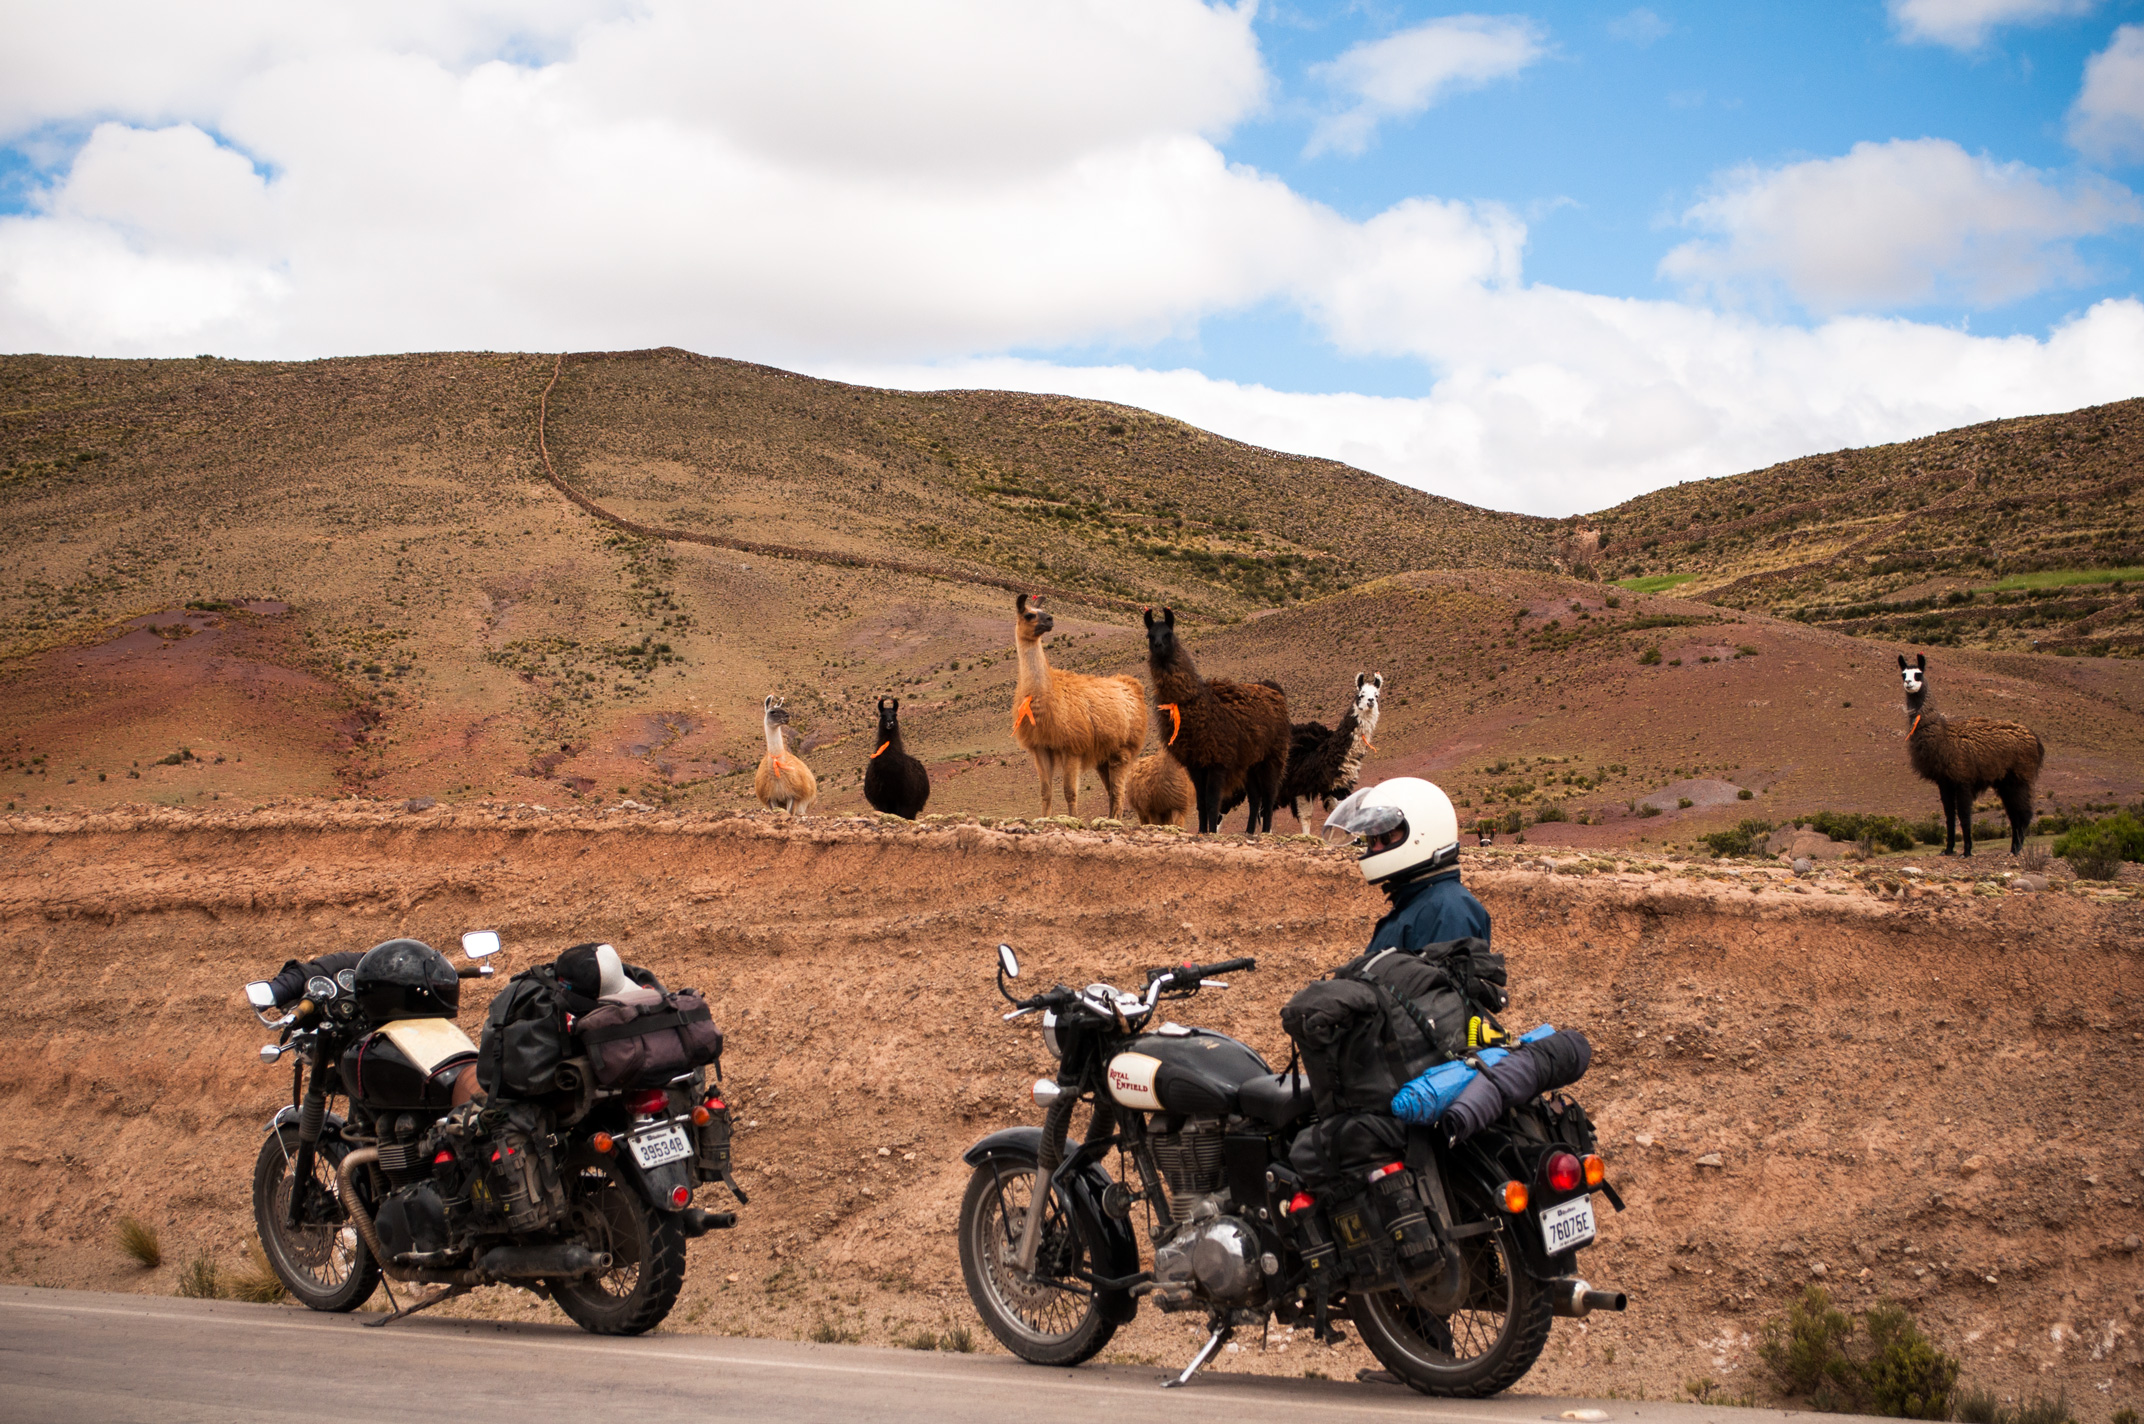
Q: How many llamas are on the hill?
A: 7